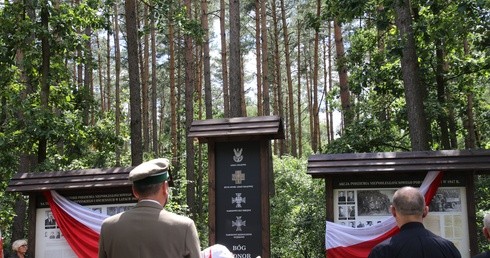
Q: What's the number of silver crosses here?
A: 2